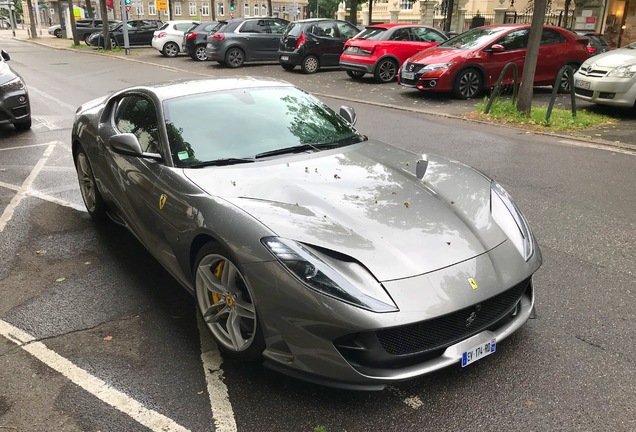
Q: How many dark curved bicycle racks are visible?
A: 2